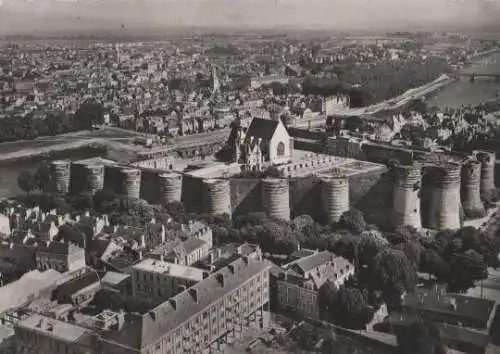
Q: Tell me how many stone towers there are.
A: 11